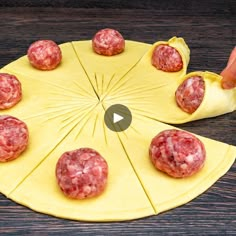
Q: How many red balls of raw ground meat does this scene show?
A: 8